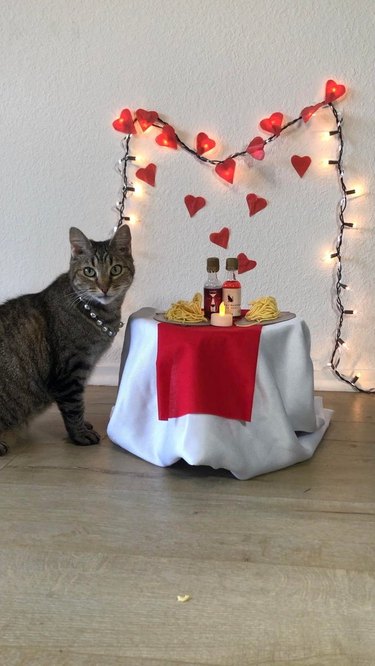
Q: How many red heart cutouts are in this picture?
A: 15